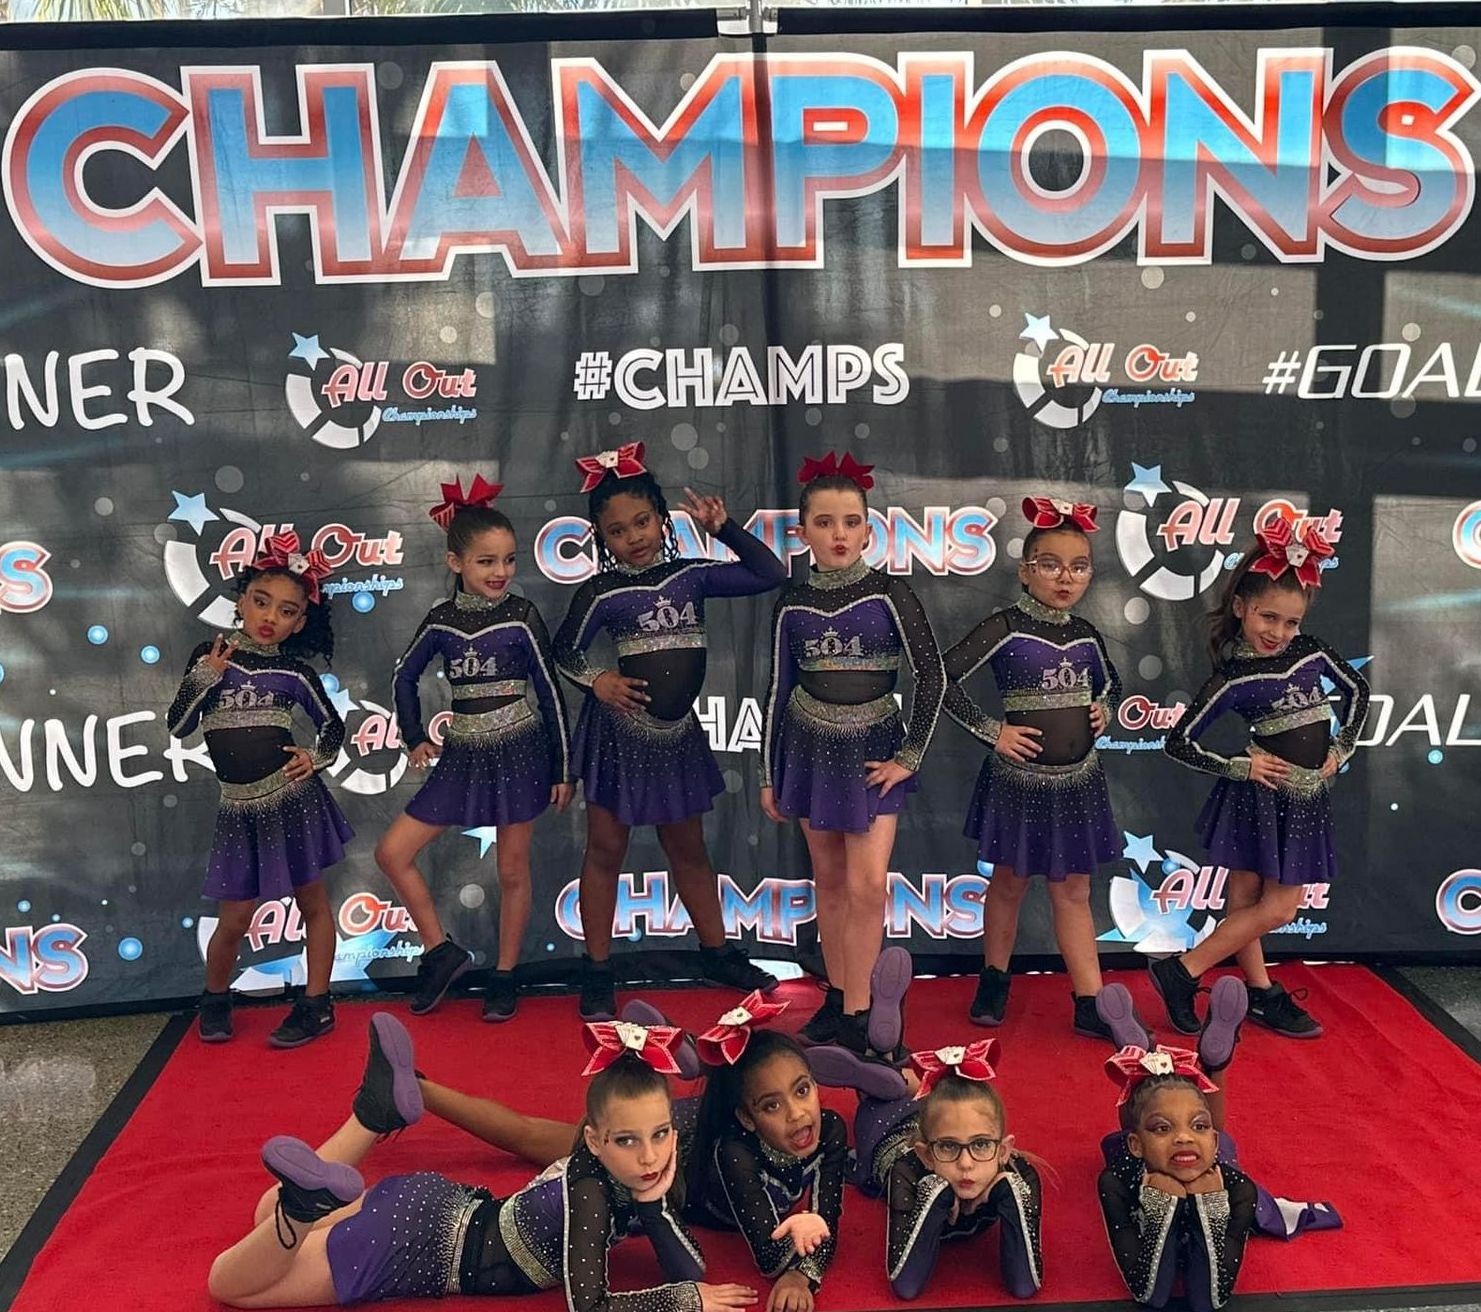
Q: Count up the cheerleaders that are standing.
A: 6